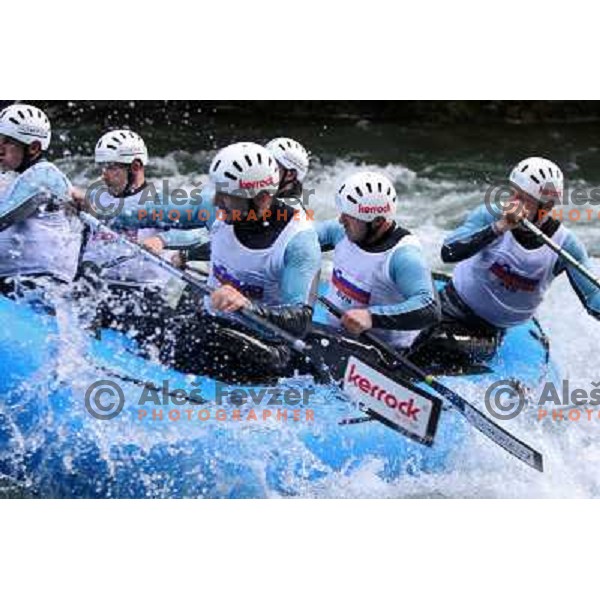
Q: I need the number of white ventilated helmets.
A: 6